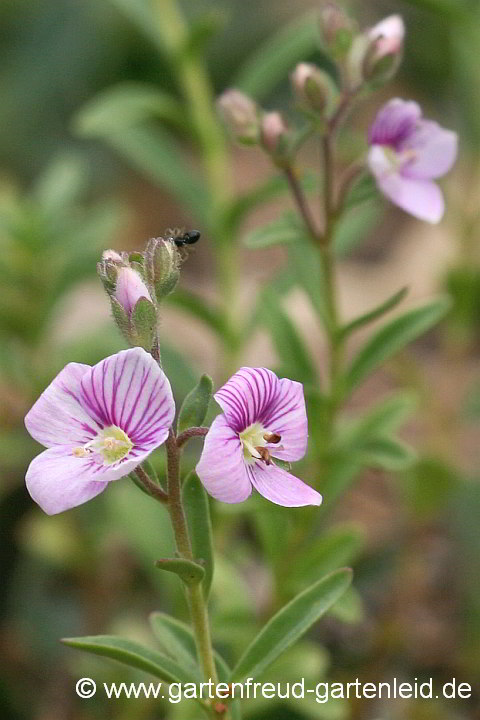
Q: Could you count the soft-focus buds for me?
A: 5